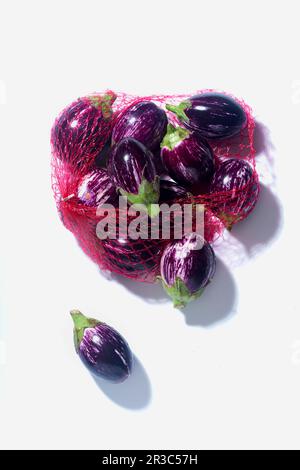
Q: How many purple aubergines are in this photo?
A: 11